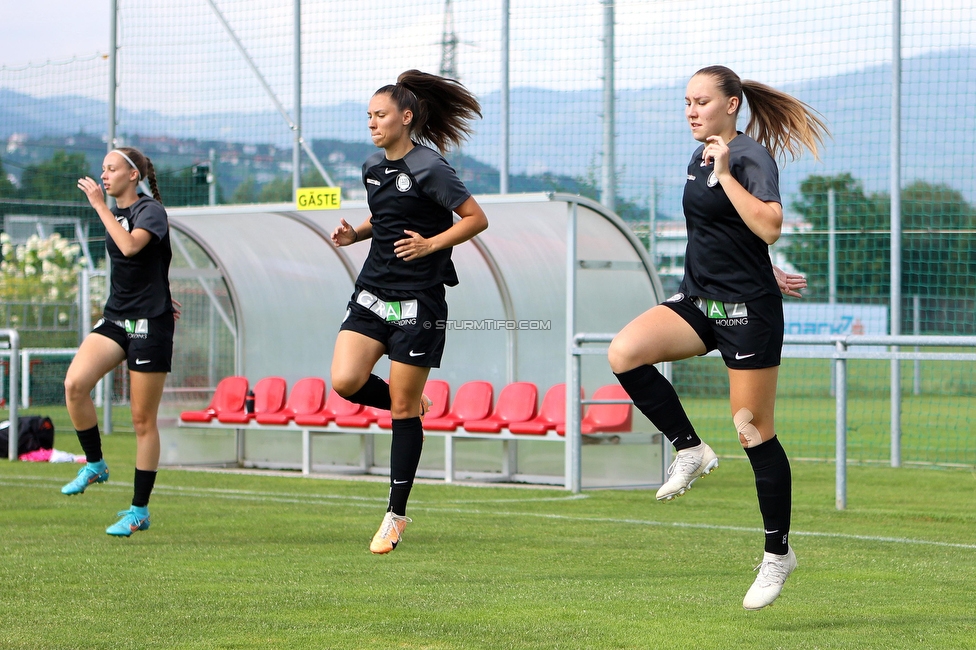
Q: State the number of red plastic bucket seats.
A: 10